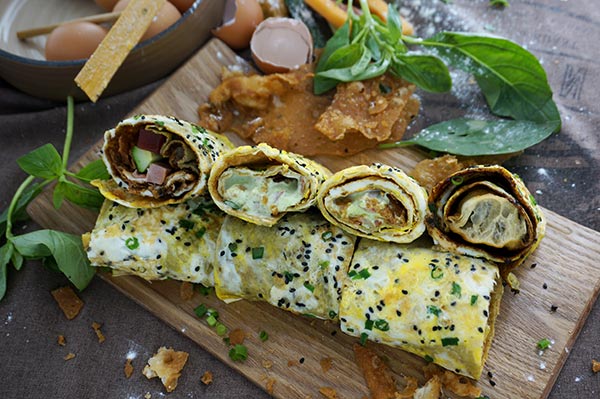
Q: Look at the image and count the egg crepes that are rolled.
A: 7